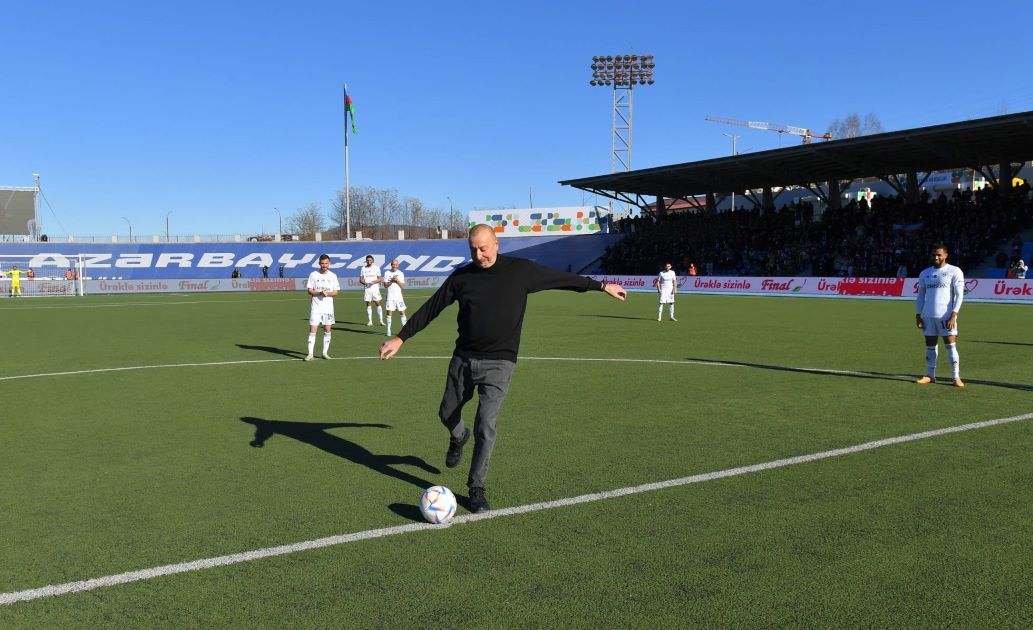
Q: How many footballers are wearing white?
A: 5